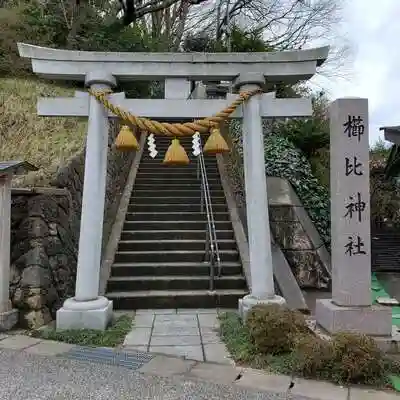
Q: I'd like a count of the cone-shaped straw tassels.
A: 3